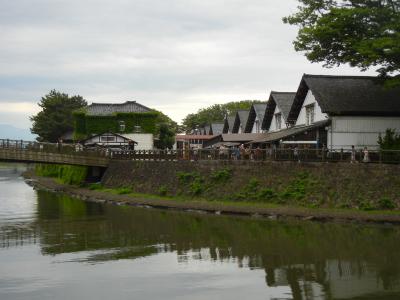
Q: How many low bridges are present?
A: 1